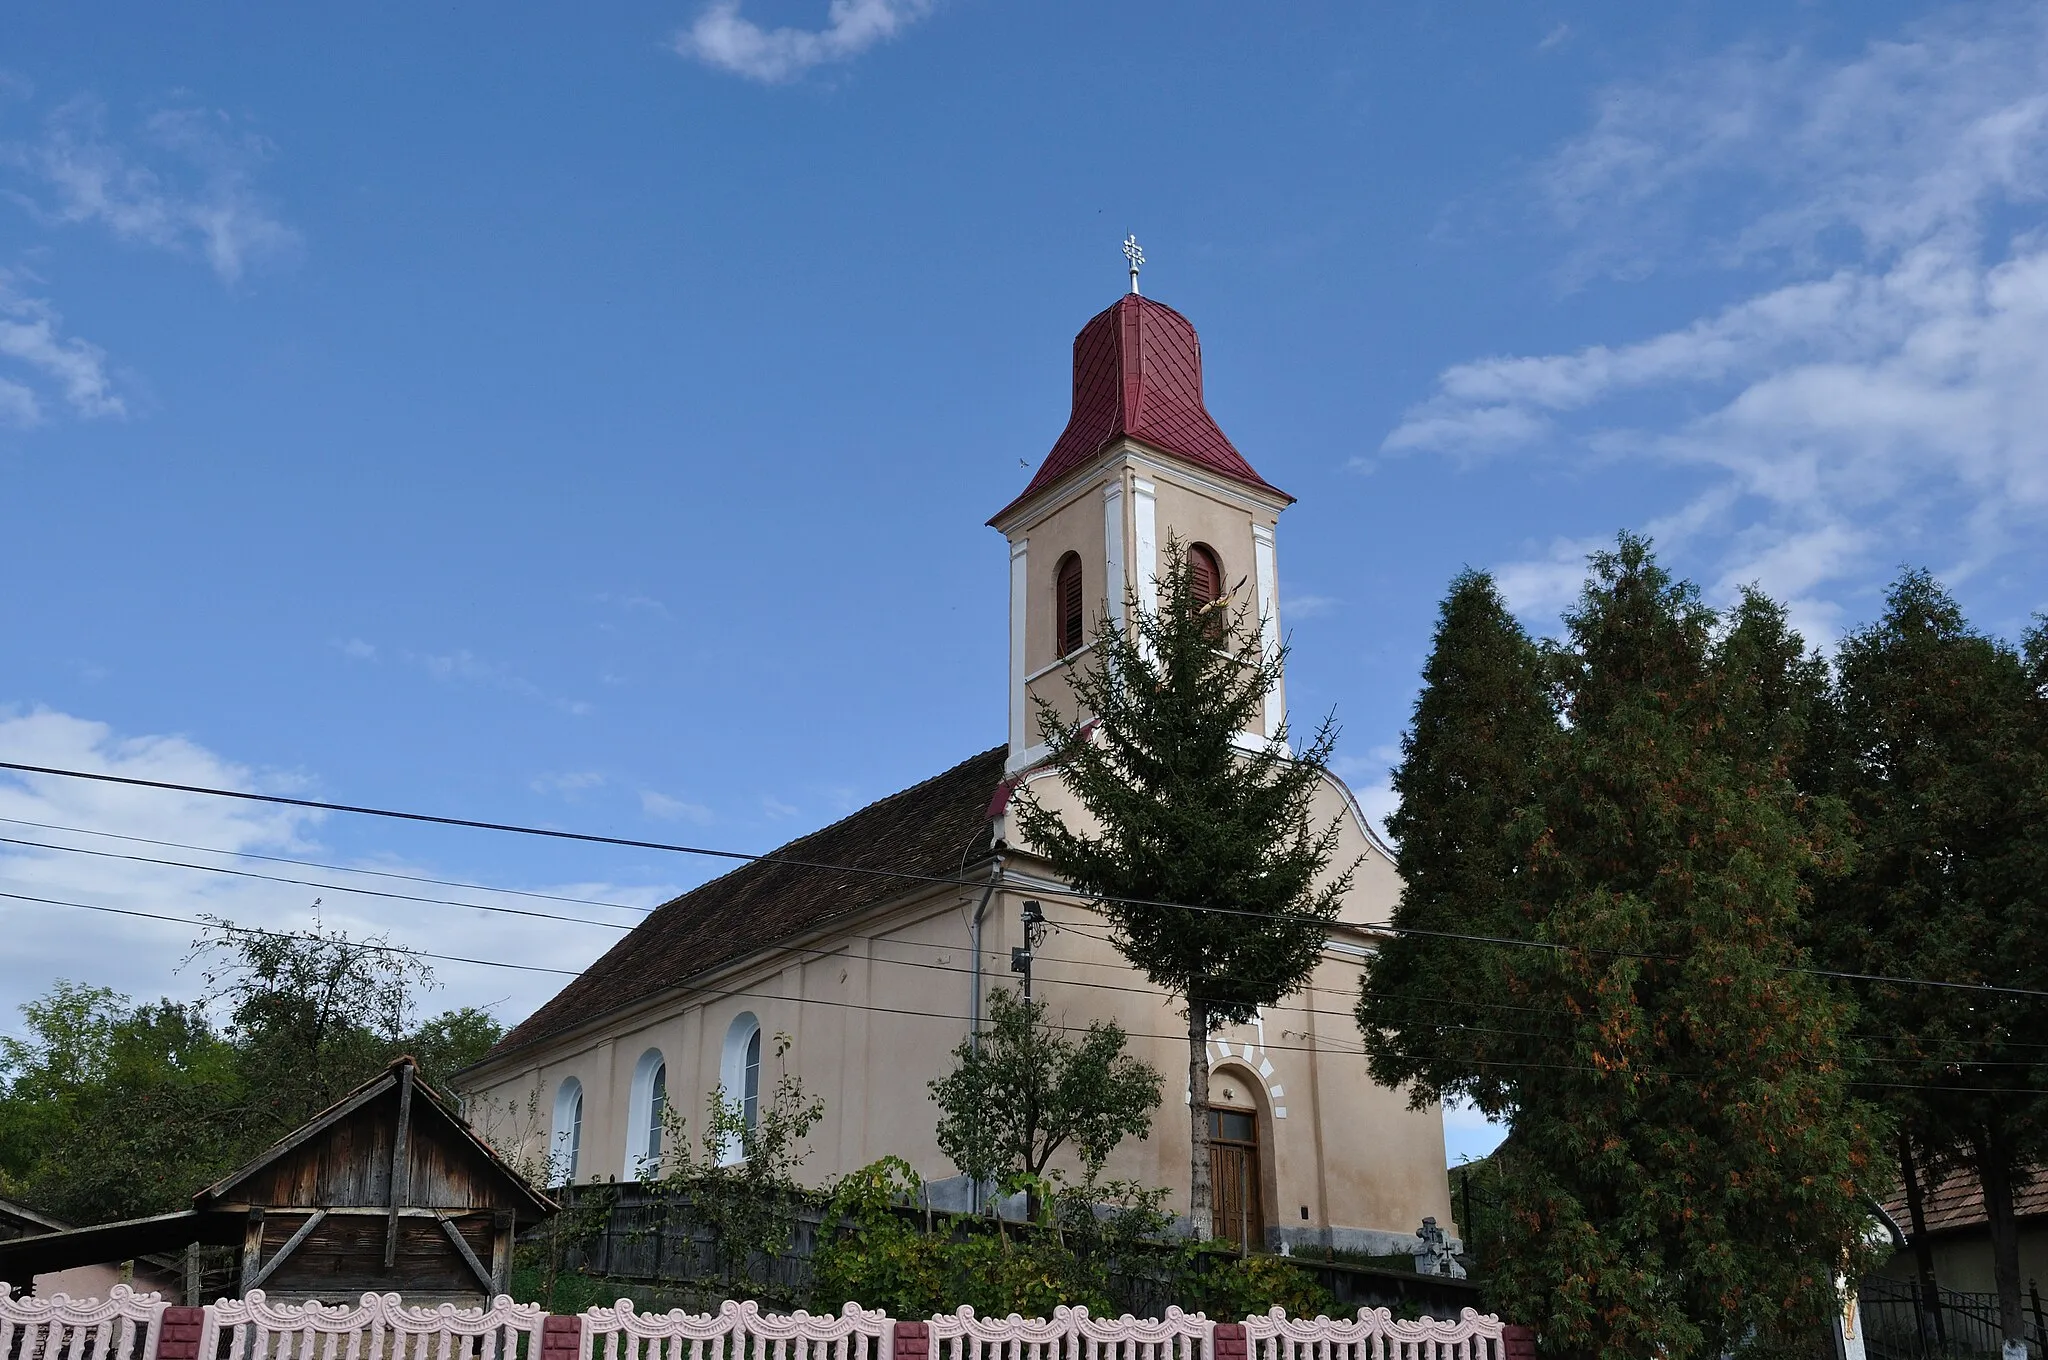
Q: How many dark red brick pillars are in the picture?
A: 5